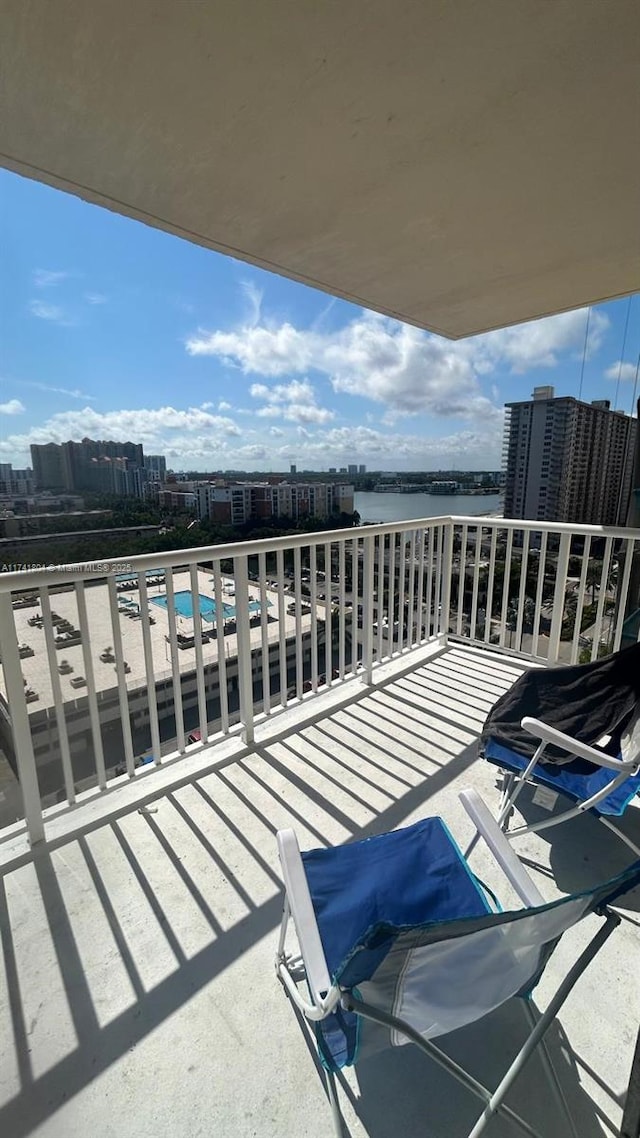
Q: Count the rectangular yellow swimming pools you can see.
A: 0